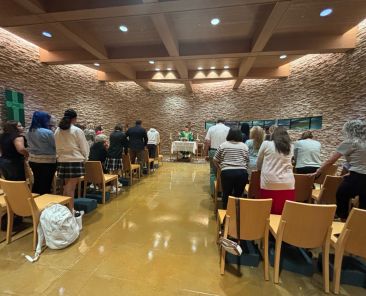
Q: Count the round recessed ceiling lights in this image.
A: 12